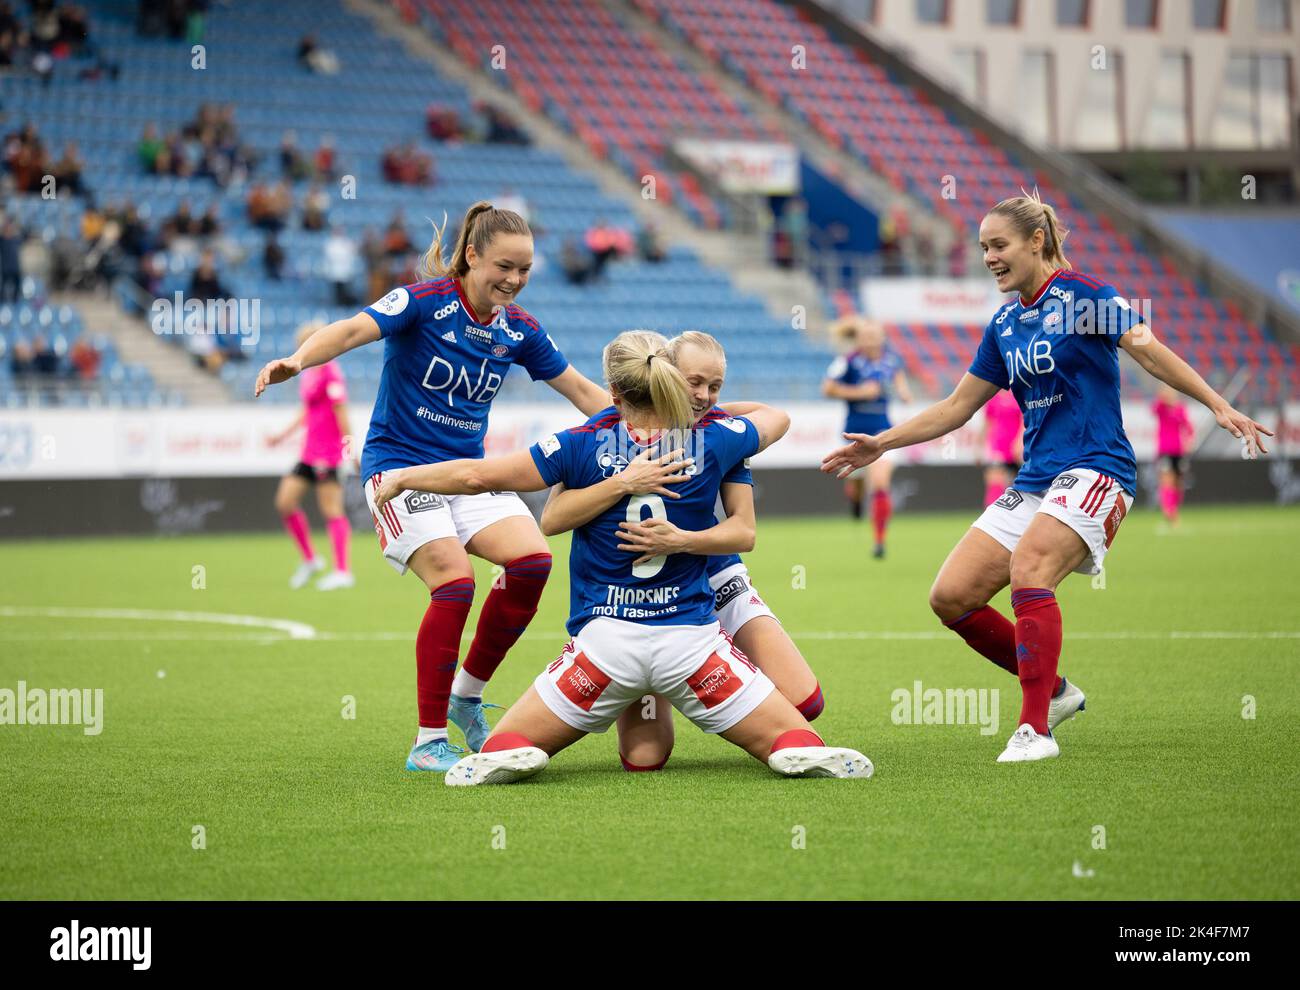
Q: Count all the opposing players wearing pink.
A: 3